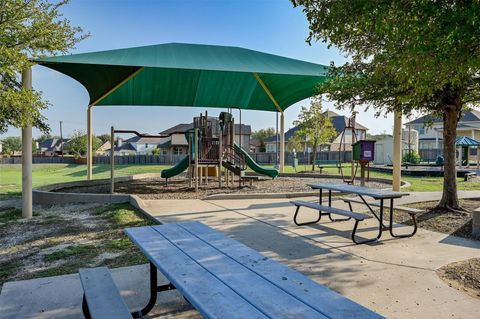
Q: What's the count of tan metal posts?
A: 4